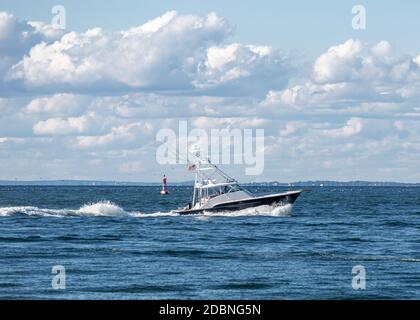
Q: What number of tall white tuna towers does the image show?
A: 1